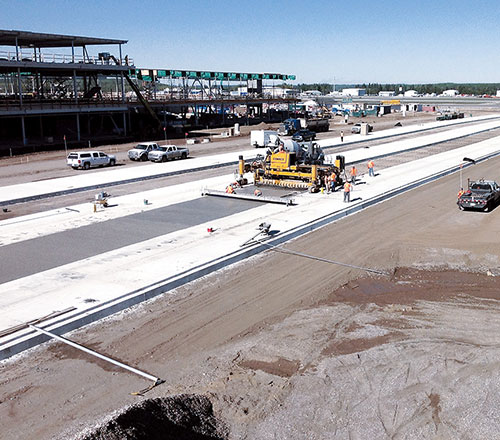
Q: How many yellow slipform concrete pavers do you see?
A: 1